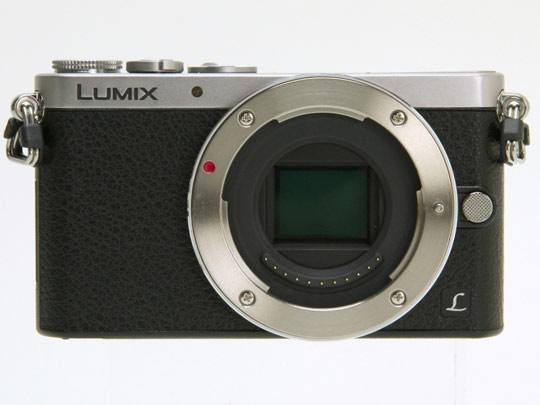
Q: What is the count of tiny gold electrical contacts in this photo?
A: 11